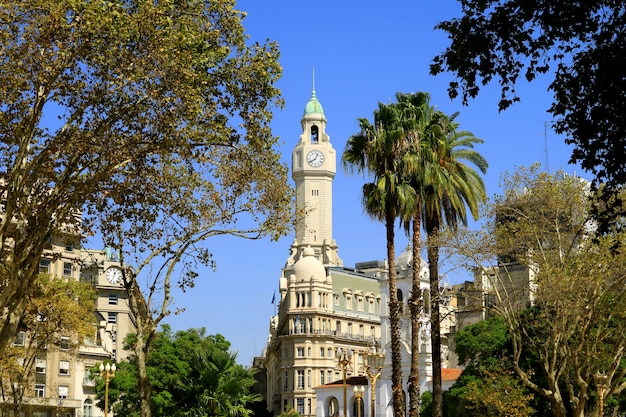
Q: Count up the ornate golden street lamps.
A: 5